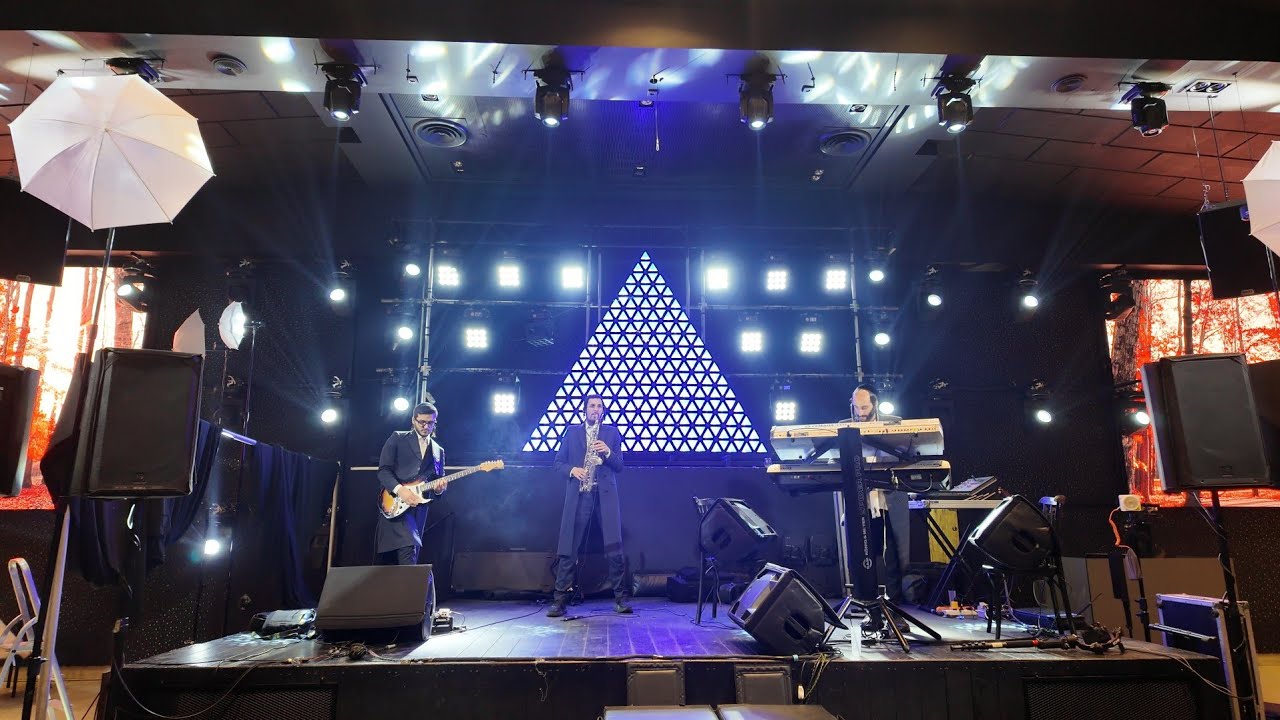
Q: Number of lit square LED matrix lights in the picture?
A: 11